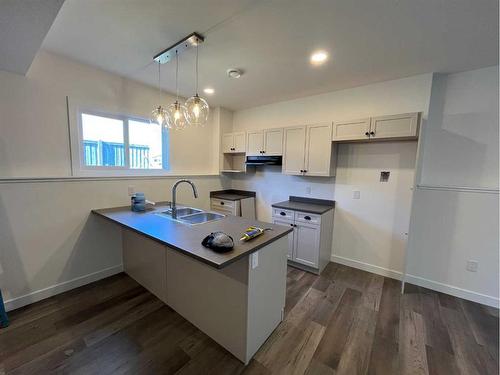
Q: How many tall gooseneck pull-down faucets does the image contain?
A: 1